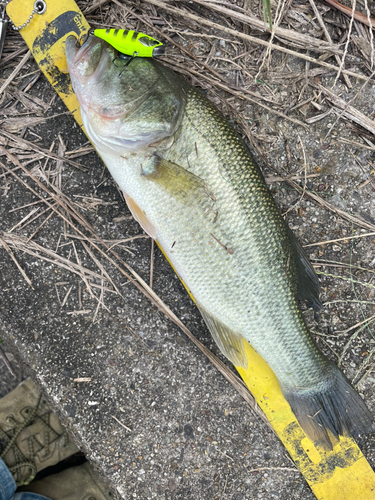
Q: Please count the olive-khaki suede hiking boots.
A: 2